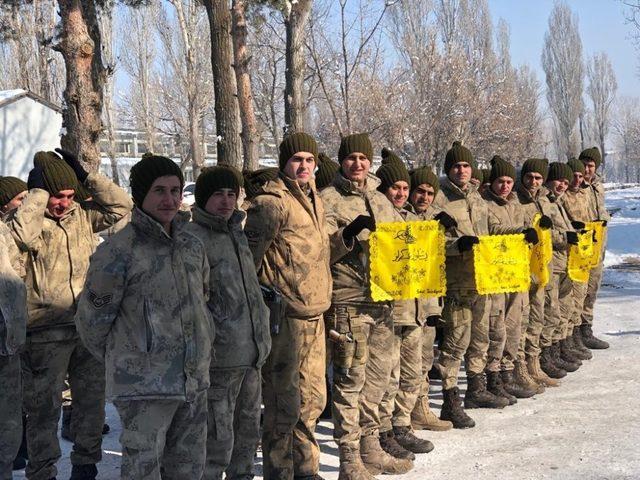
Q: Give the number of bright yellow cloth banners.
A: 5